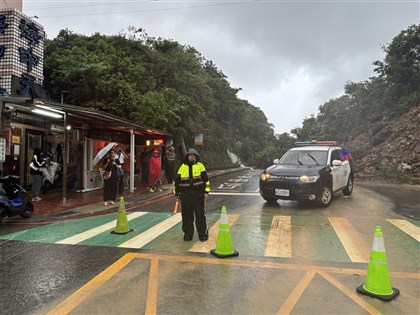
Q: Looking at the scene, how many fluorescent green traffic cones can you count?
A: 3